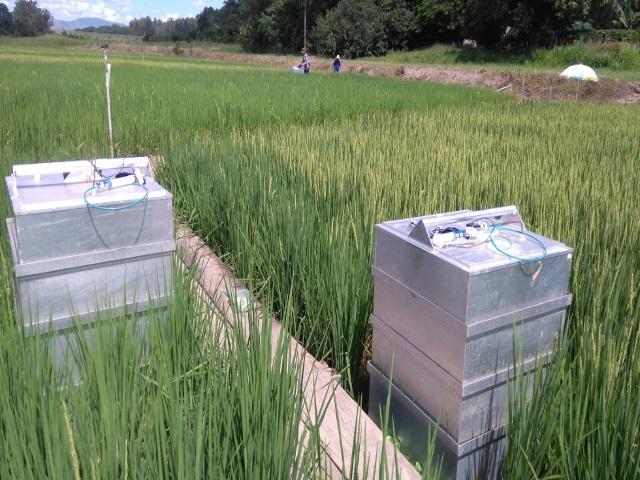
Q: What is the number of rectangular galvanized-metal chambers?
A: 2